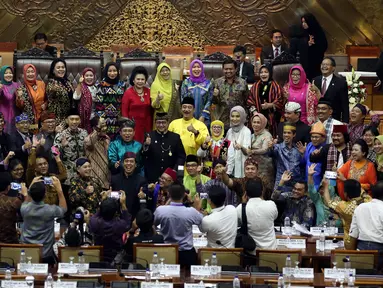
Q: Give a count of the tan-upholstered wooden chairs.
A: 6